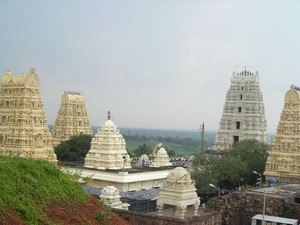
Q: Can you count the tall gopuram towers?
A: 4